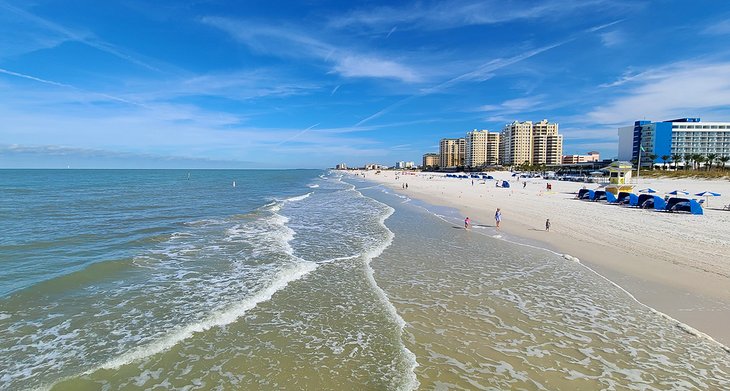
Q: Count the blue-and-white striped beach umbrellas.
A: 3